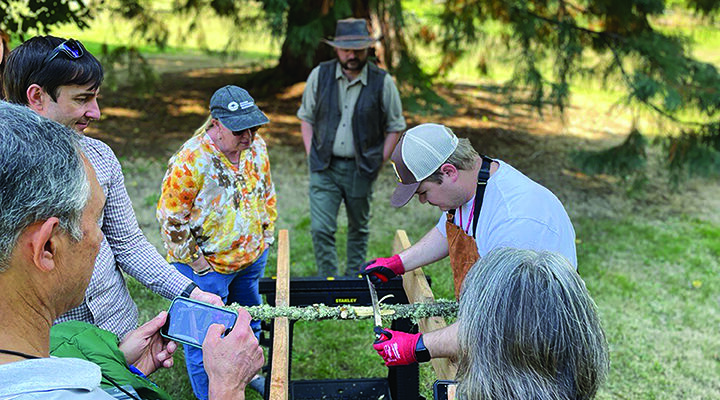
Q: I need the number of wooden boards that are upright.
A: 2